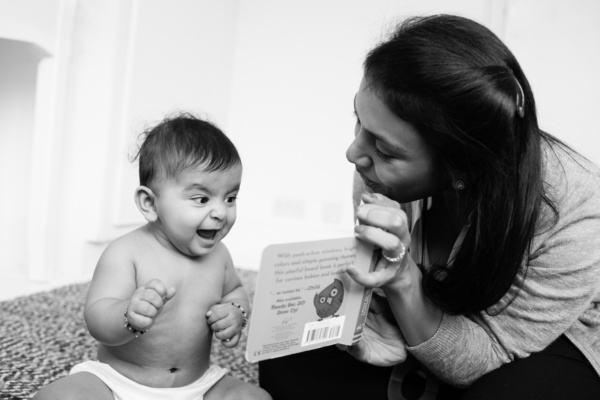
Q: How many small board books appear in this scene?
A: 1